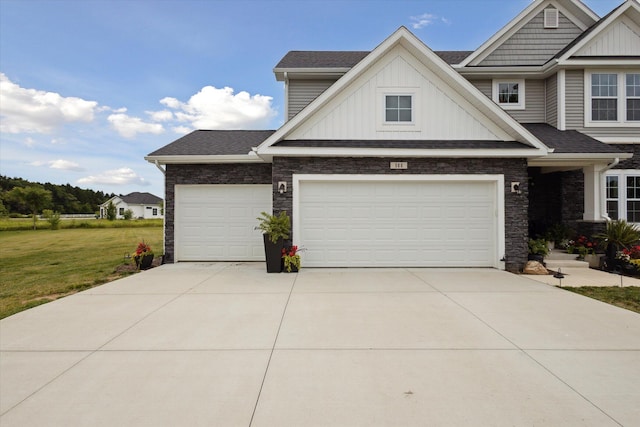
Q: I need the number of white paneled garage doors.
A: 2